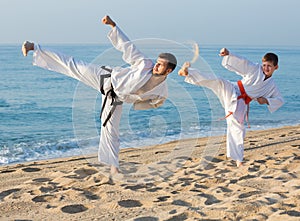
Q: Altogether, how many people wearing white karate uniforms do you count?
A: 2